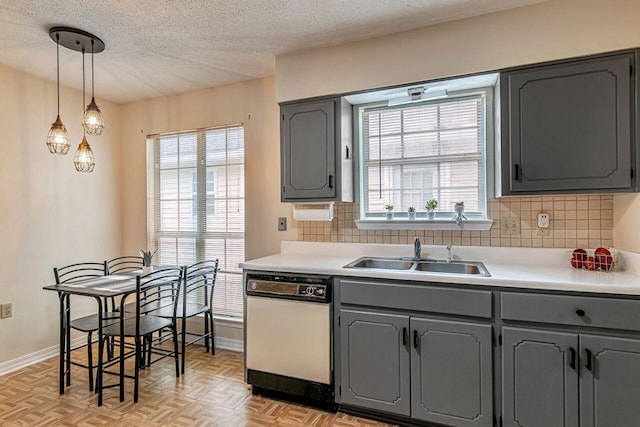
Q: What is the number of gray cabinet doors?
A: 6